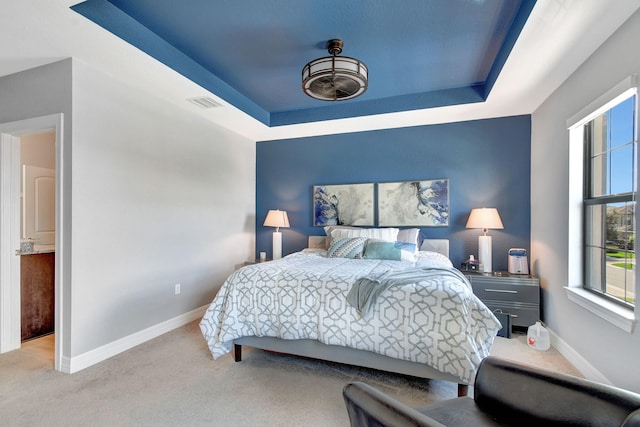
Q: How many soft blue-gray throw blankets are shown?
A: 1